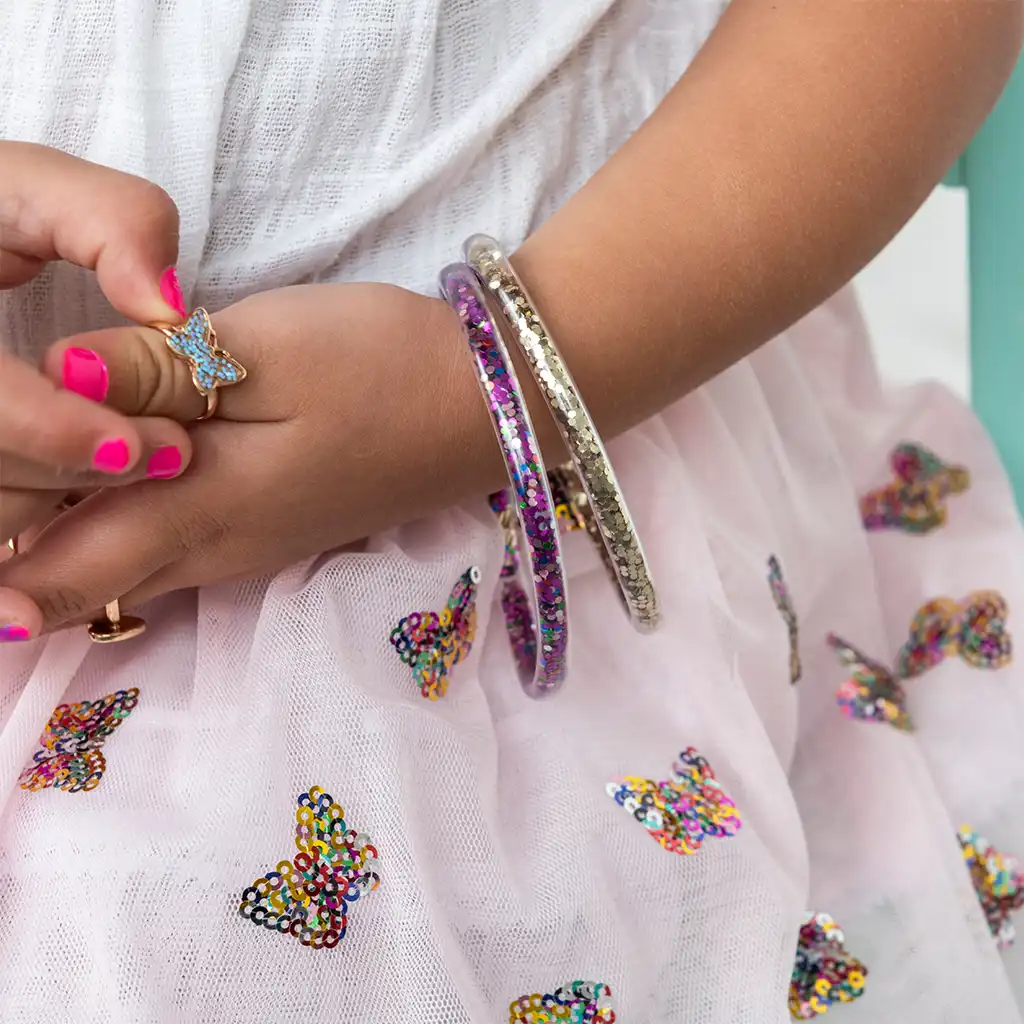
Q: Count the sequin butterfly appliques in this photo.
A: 11